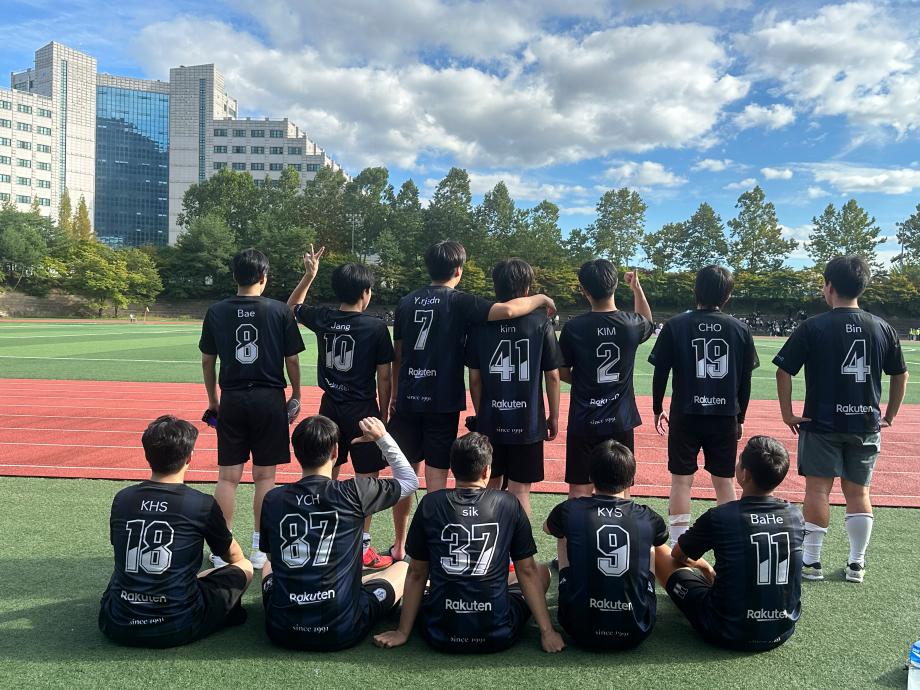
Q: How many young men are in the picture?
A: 12